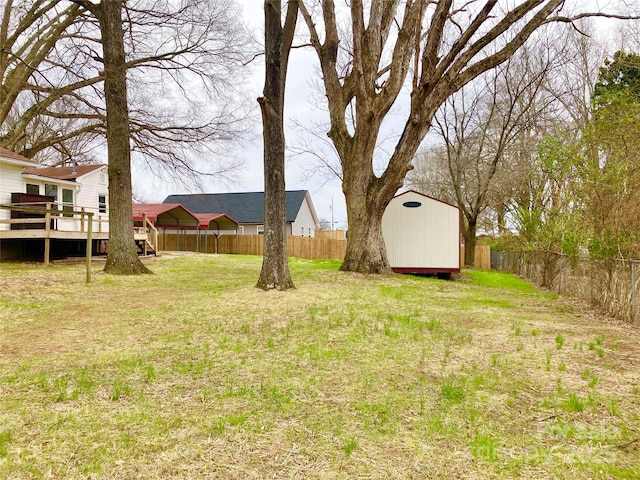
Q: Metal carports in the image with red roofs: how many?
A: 2